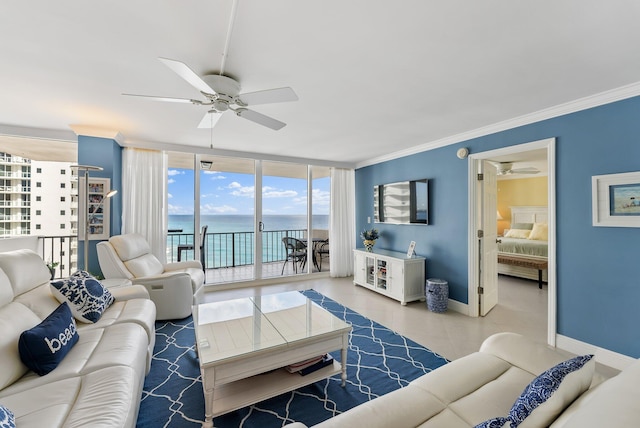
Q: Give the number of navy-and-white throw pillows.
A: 5